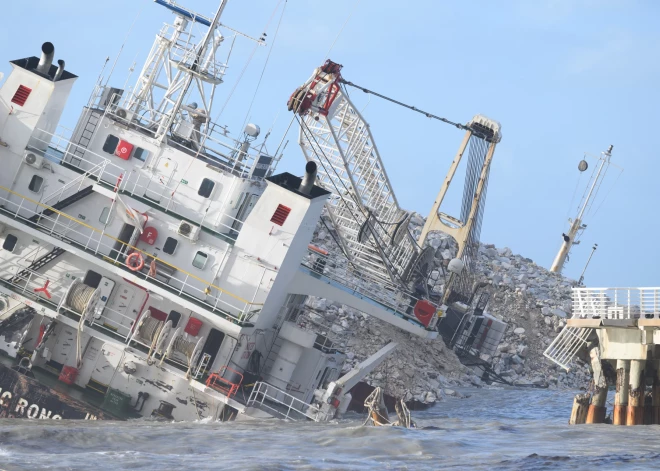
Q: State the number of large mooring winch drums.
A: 3